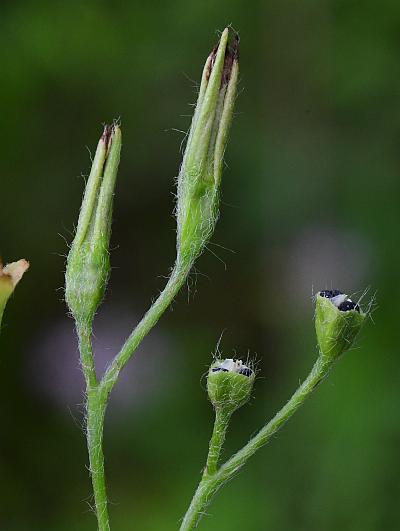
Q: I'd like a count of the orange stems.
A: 0